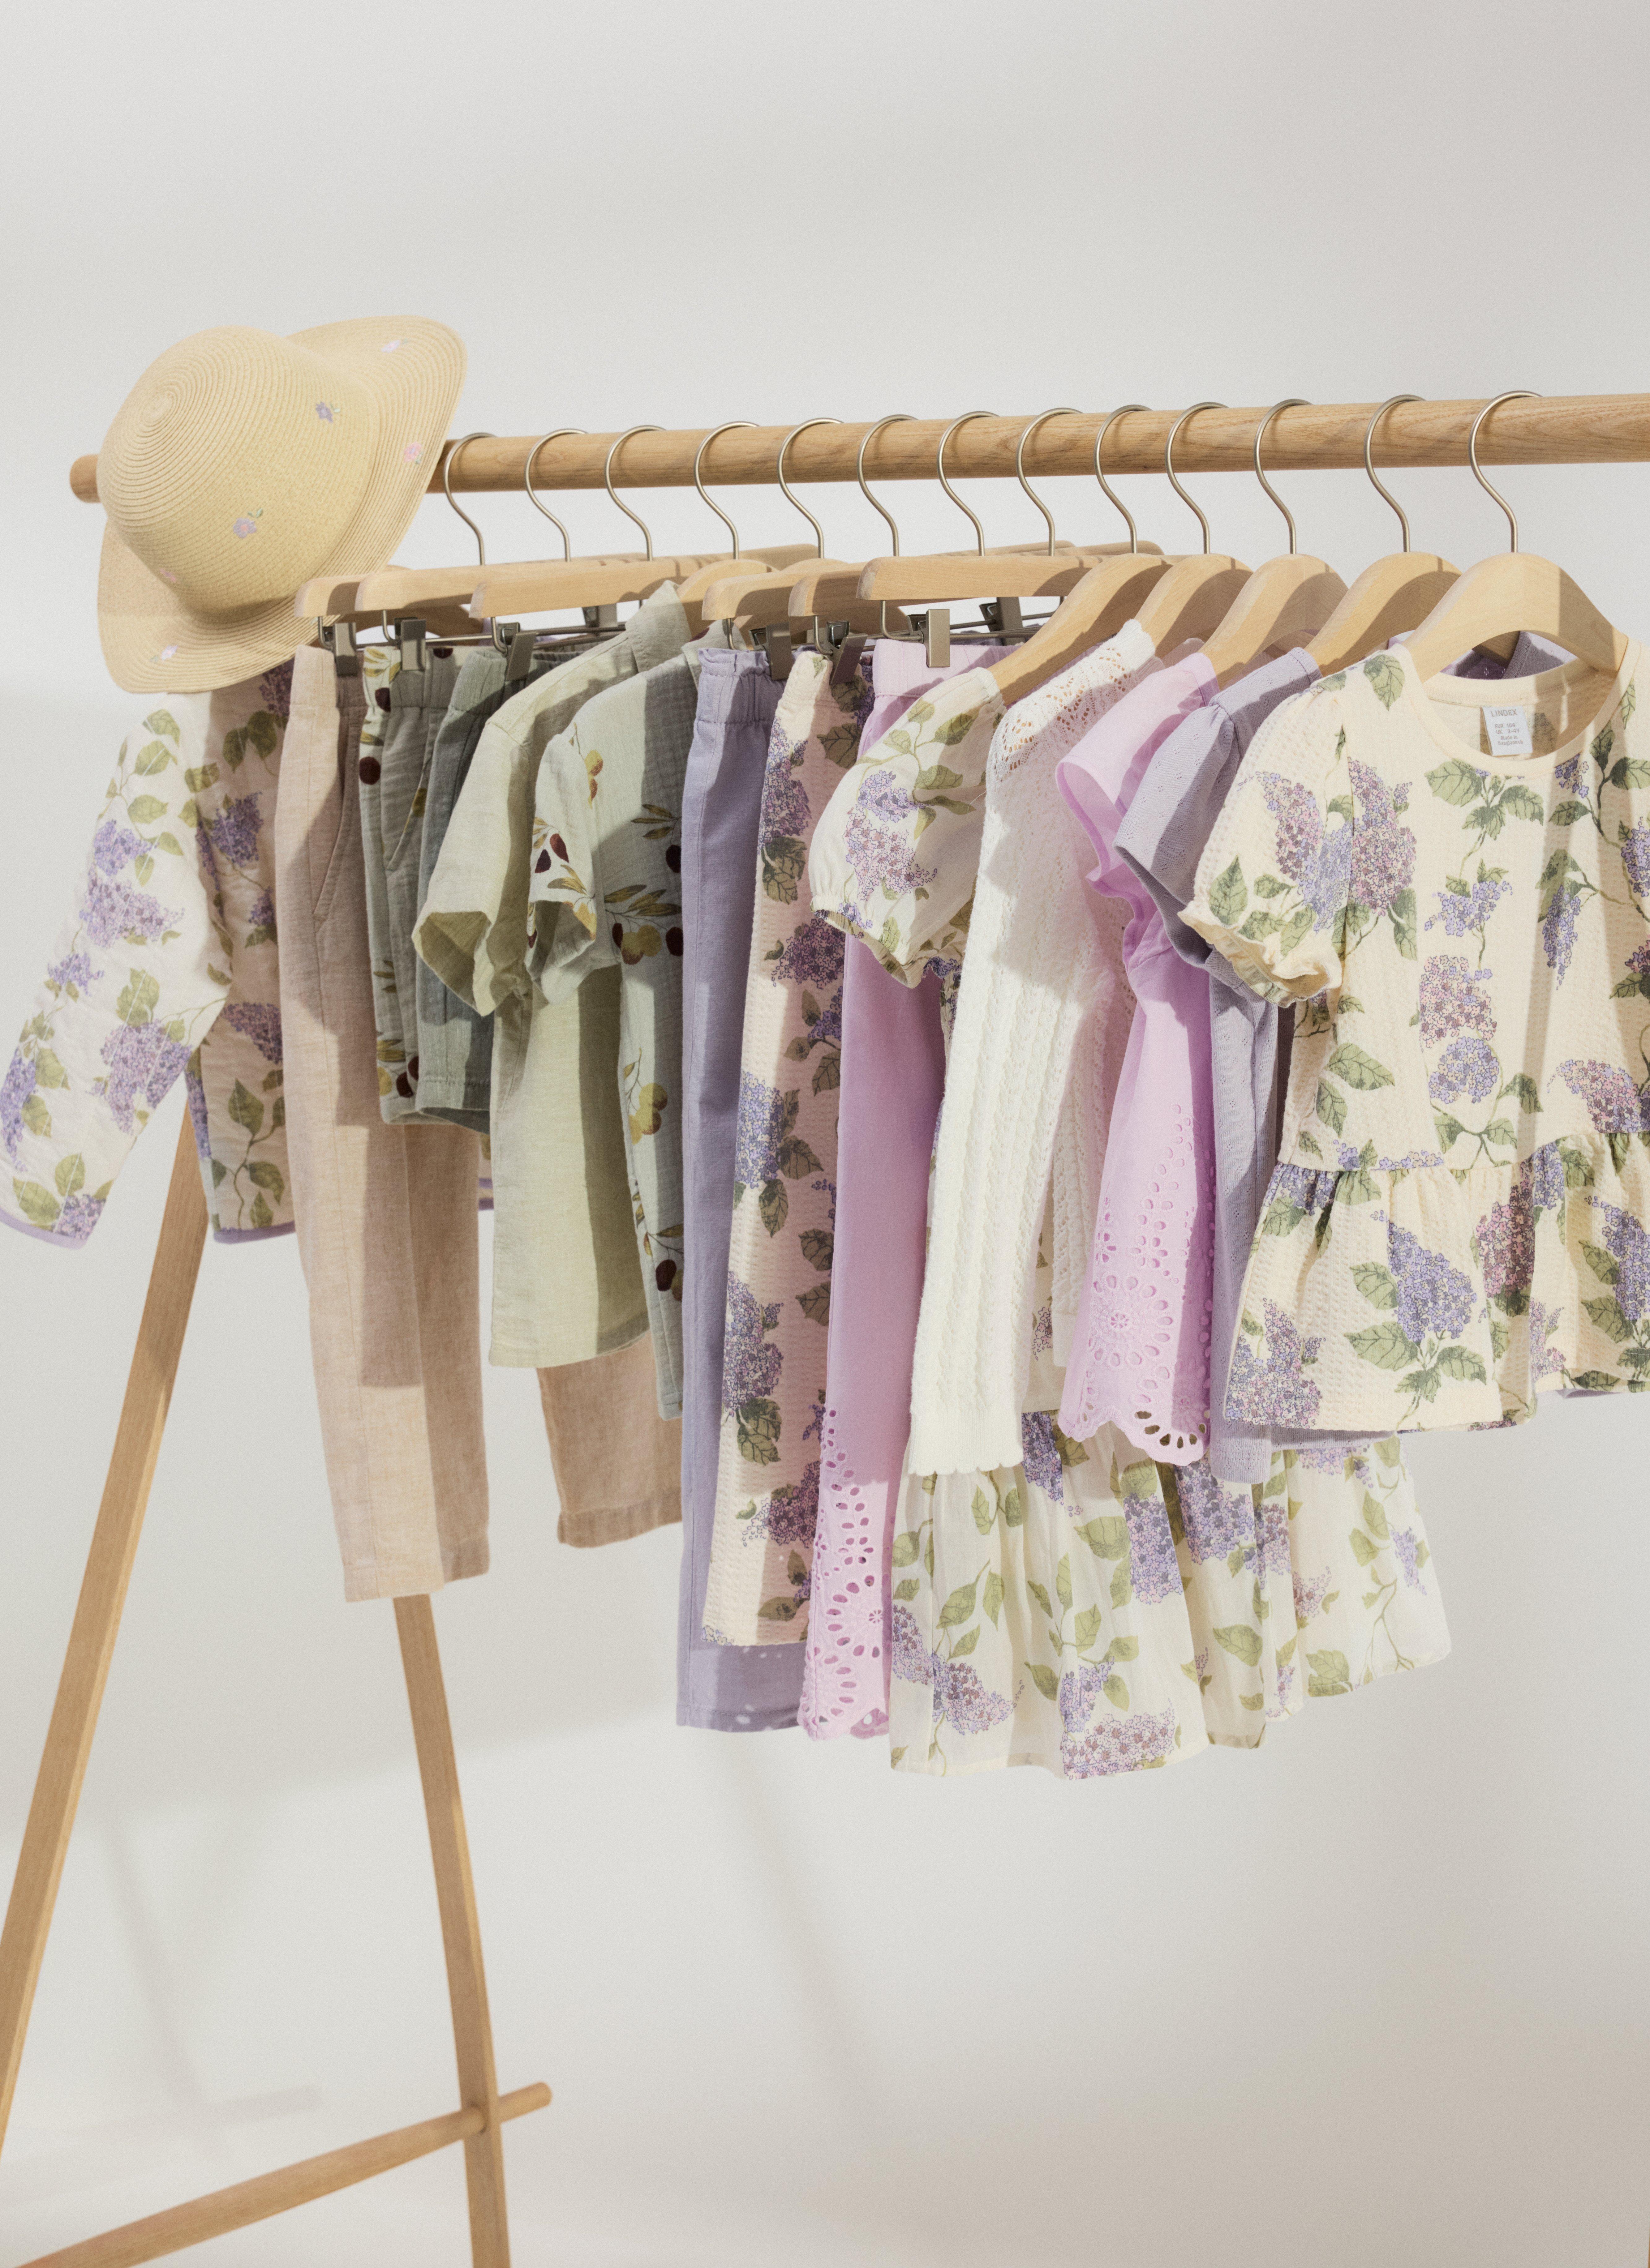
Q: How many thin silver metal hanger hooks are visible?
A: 13